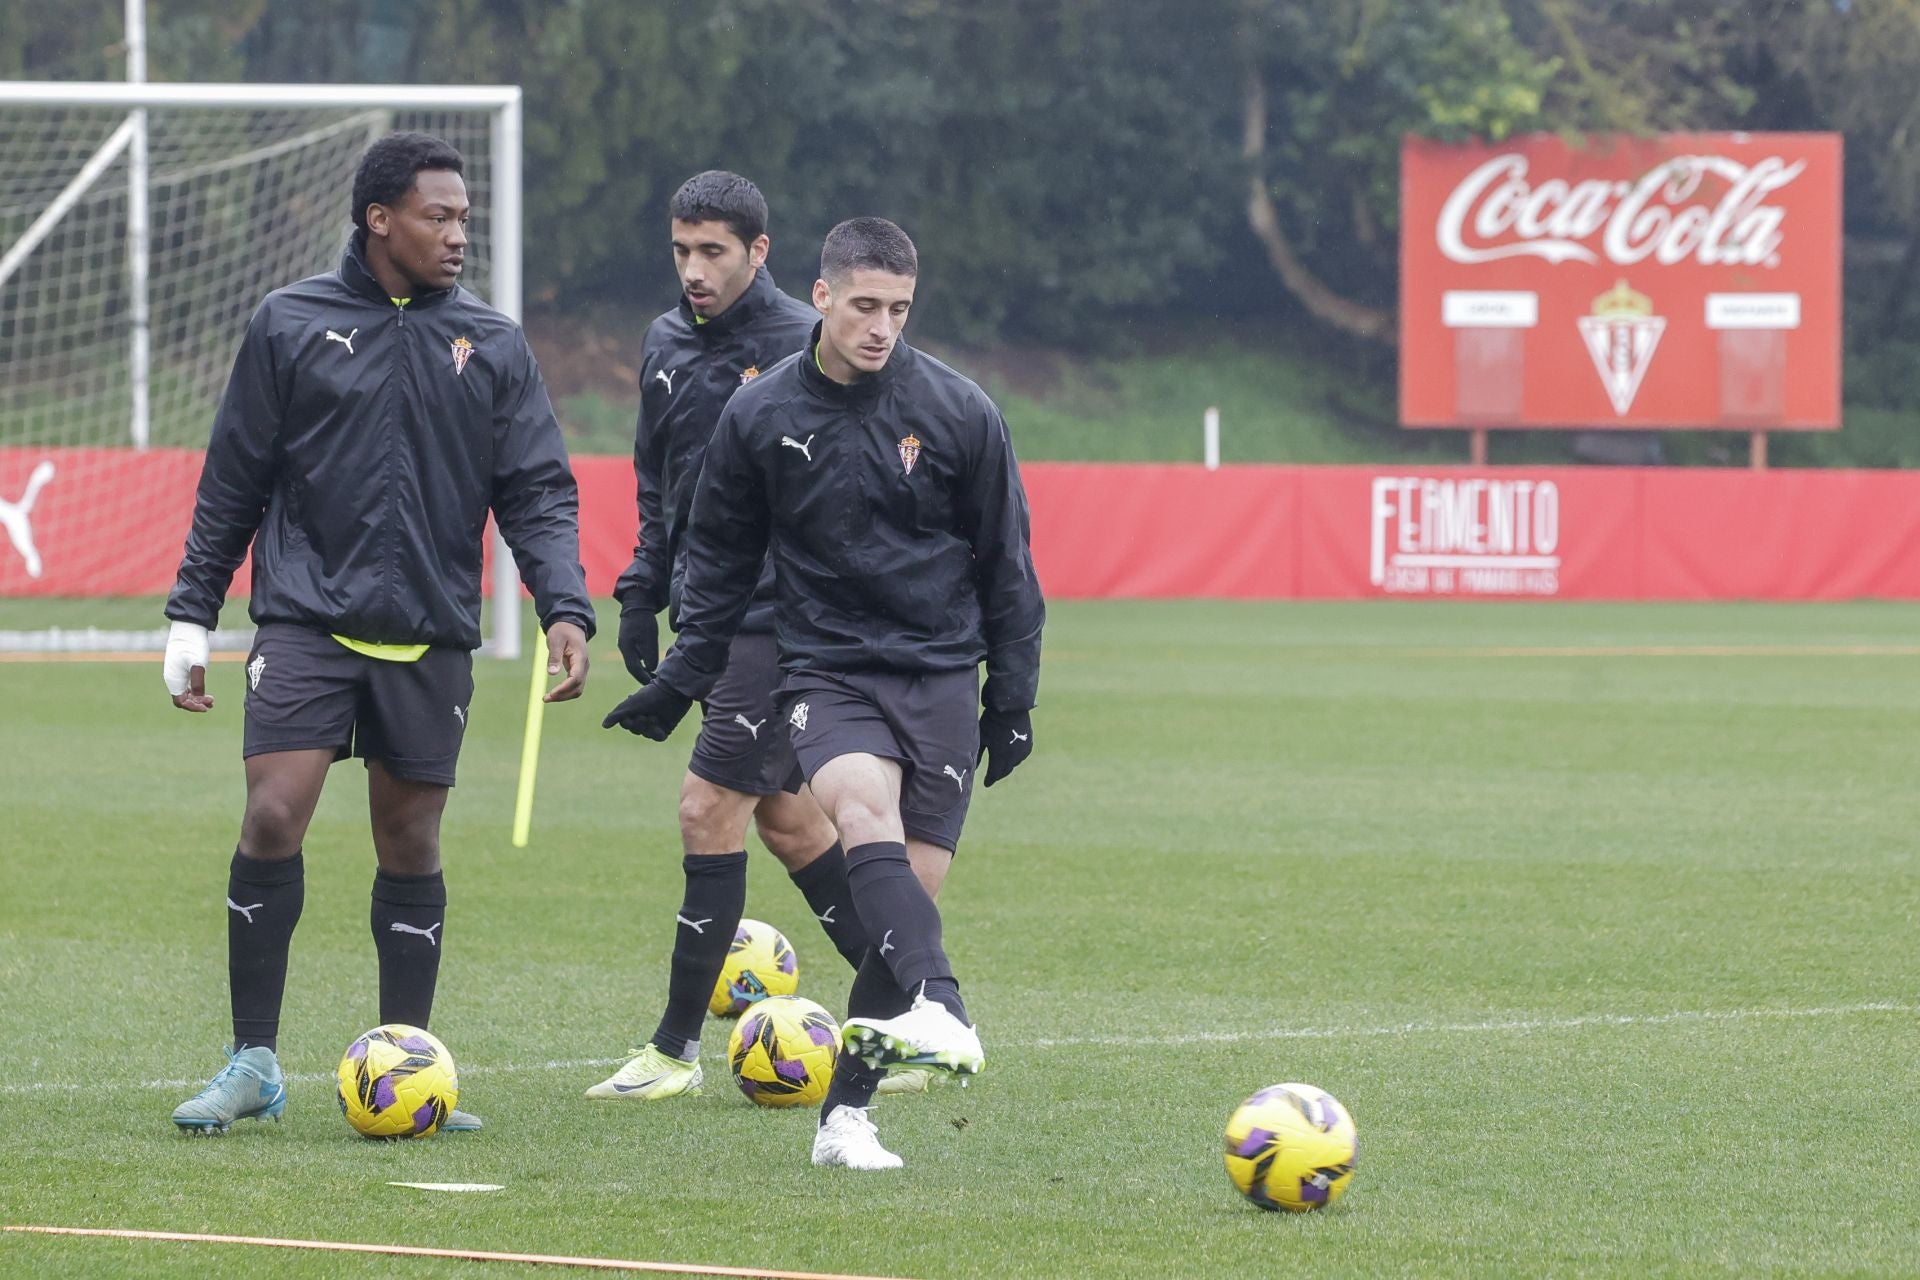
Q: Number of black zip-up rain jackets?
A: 3